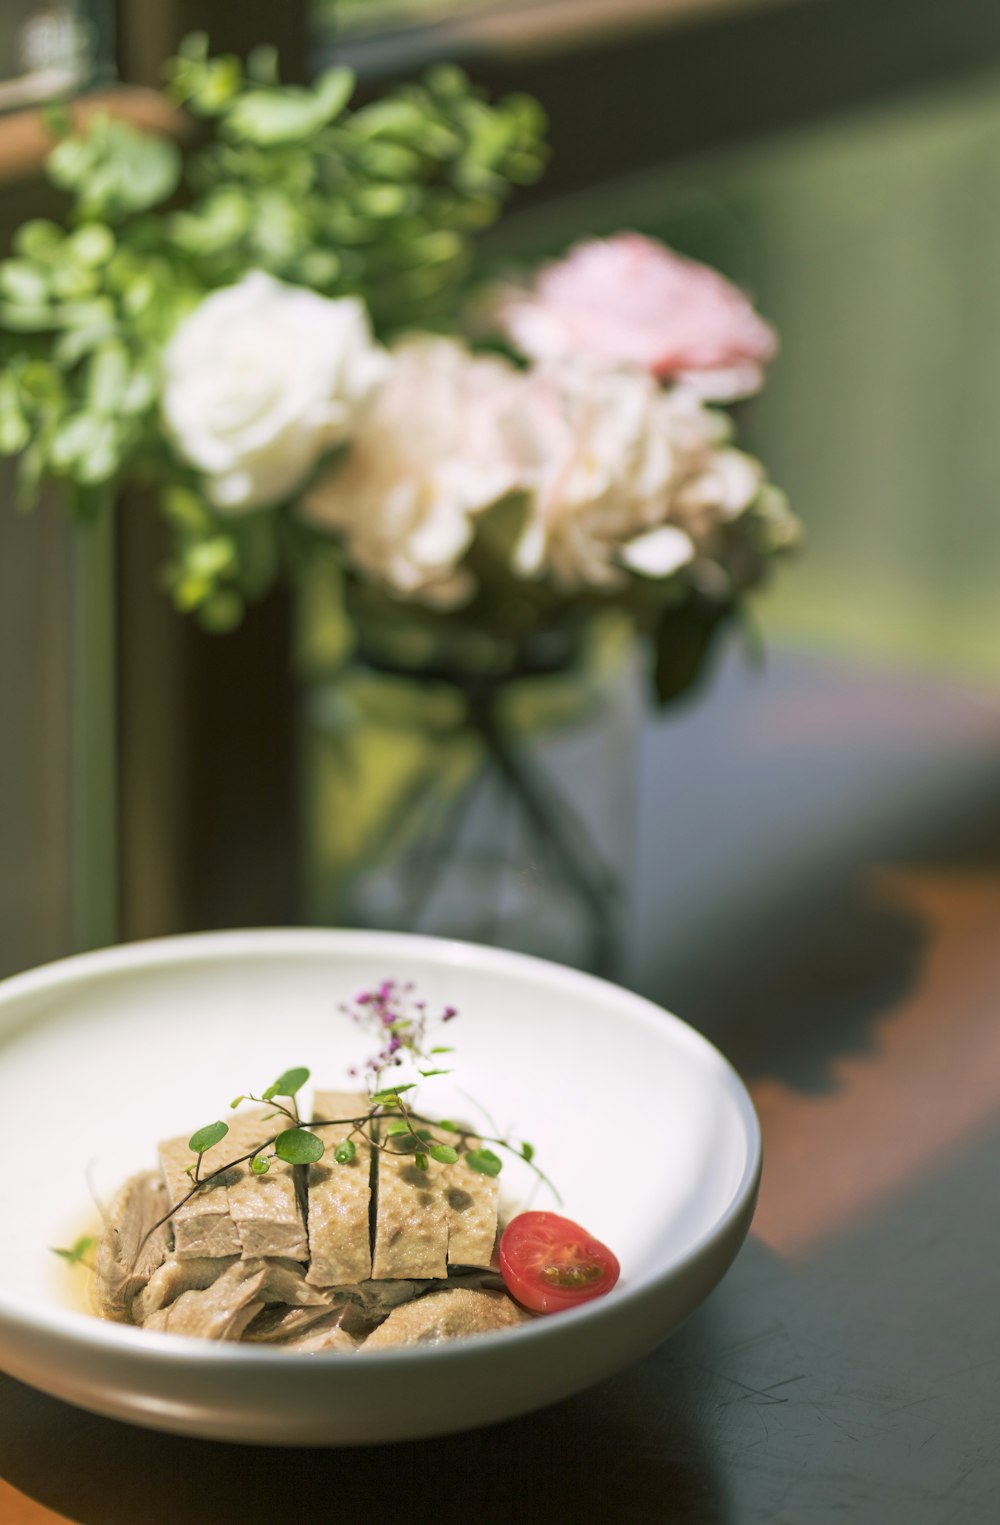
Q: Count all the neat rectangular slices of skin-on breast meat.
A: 5